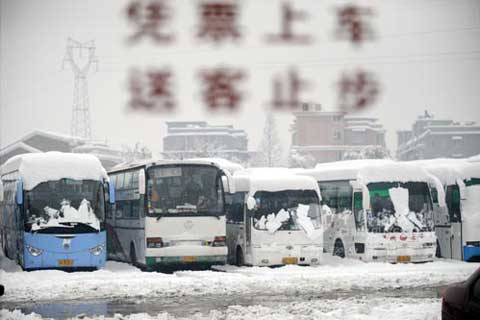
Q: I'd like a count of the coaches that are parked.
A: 5